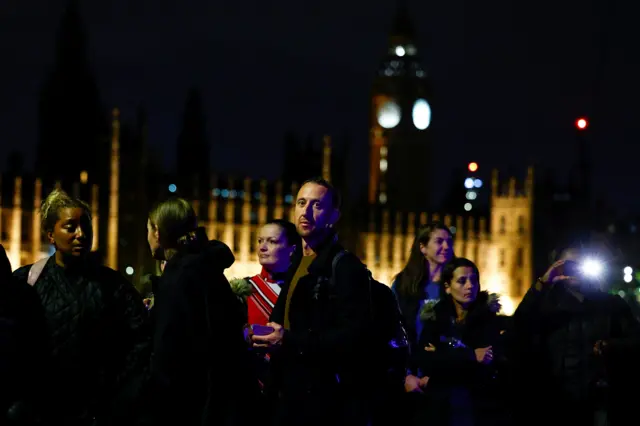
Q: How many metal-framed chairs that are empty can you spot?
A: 0